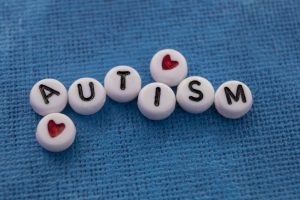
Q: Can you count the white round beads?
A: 8